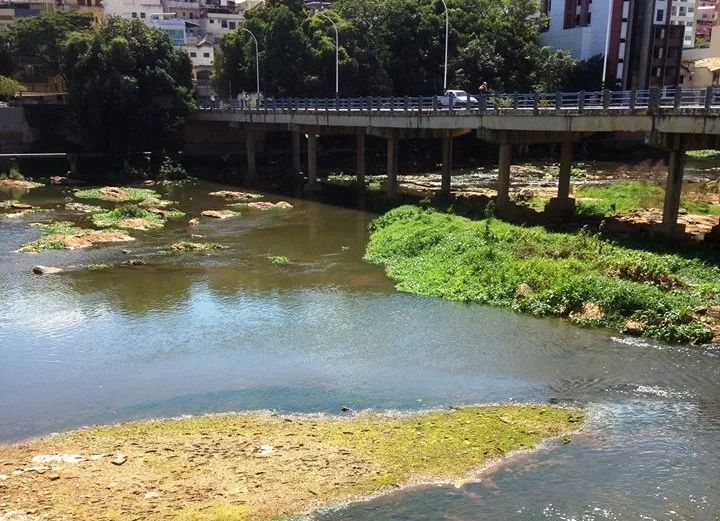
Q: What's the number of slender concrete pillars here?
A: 9